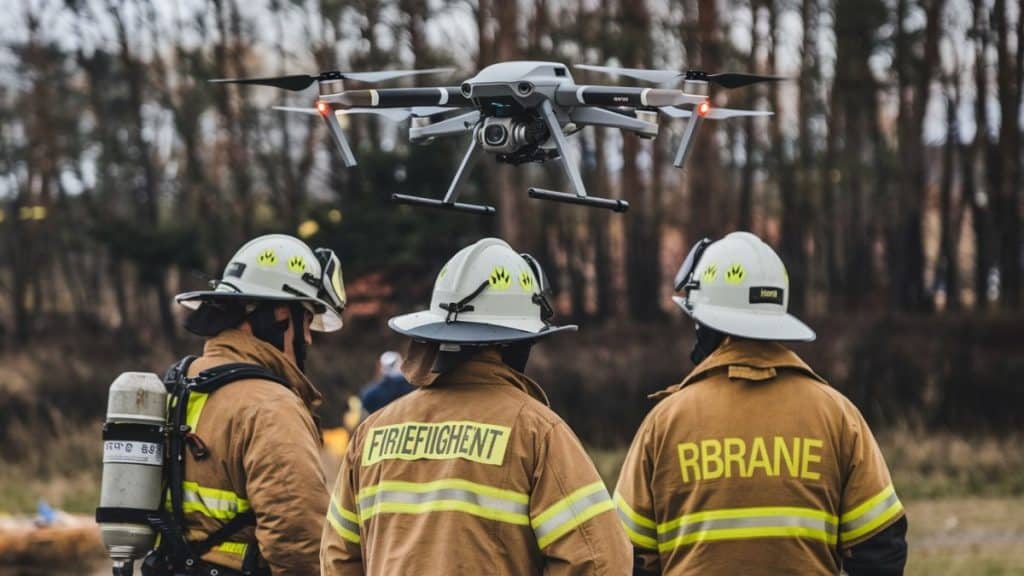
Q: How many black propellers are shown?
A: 2